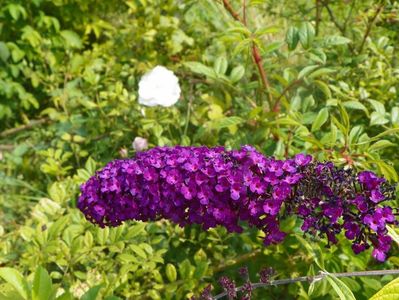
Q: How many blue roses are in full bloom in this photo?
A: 0